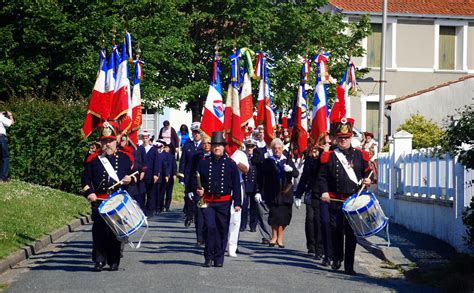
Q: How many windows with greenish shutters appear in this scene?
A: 3